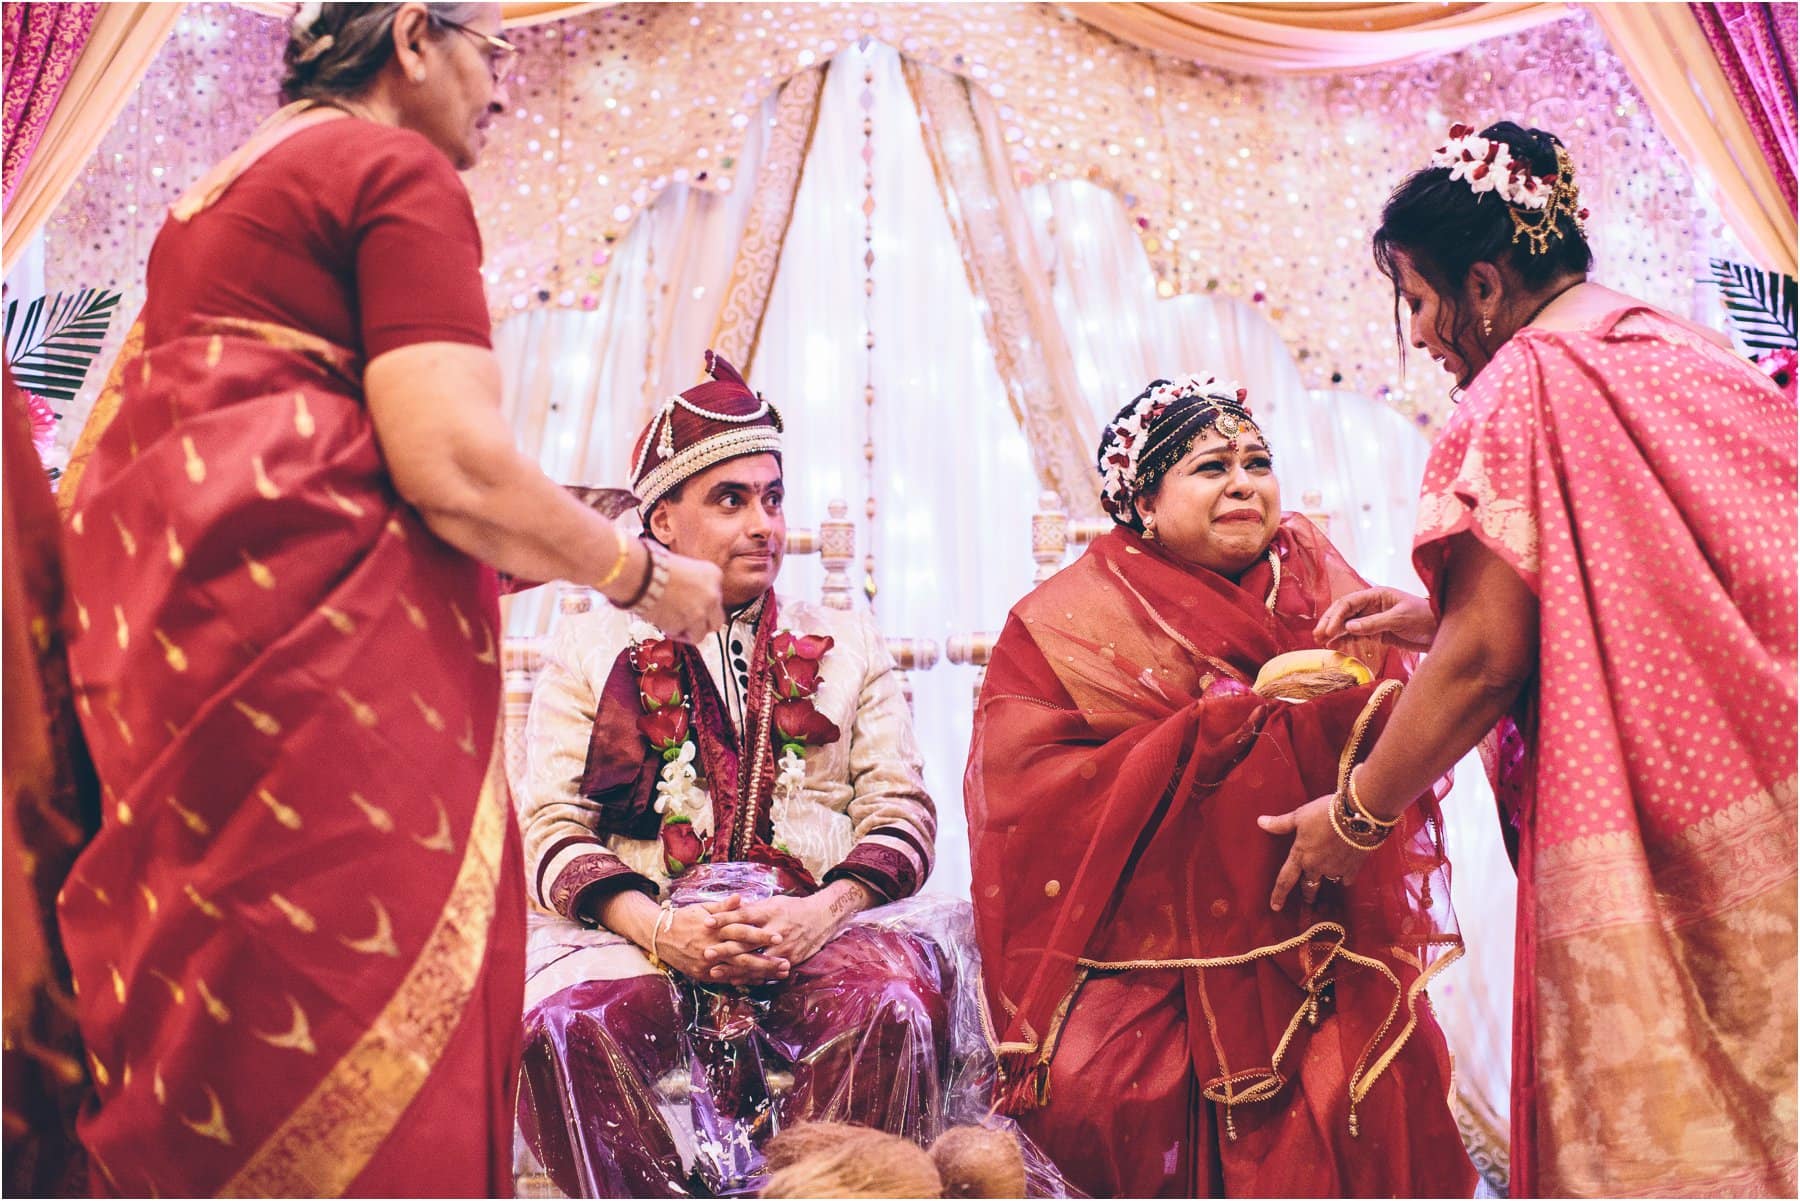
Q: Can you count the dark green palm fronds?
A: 2